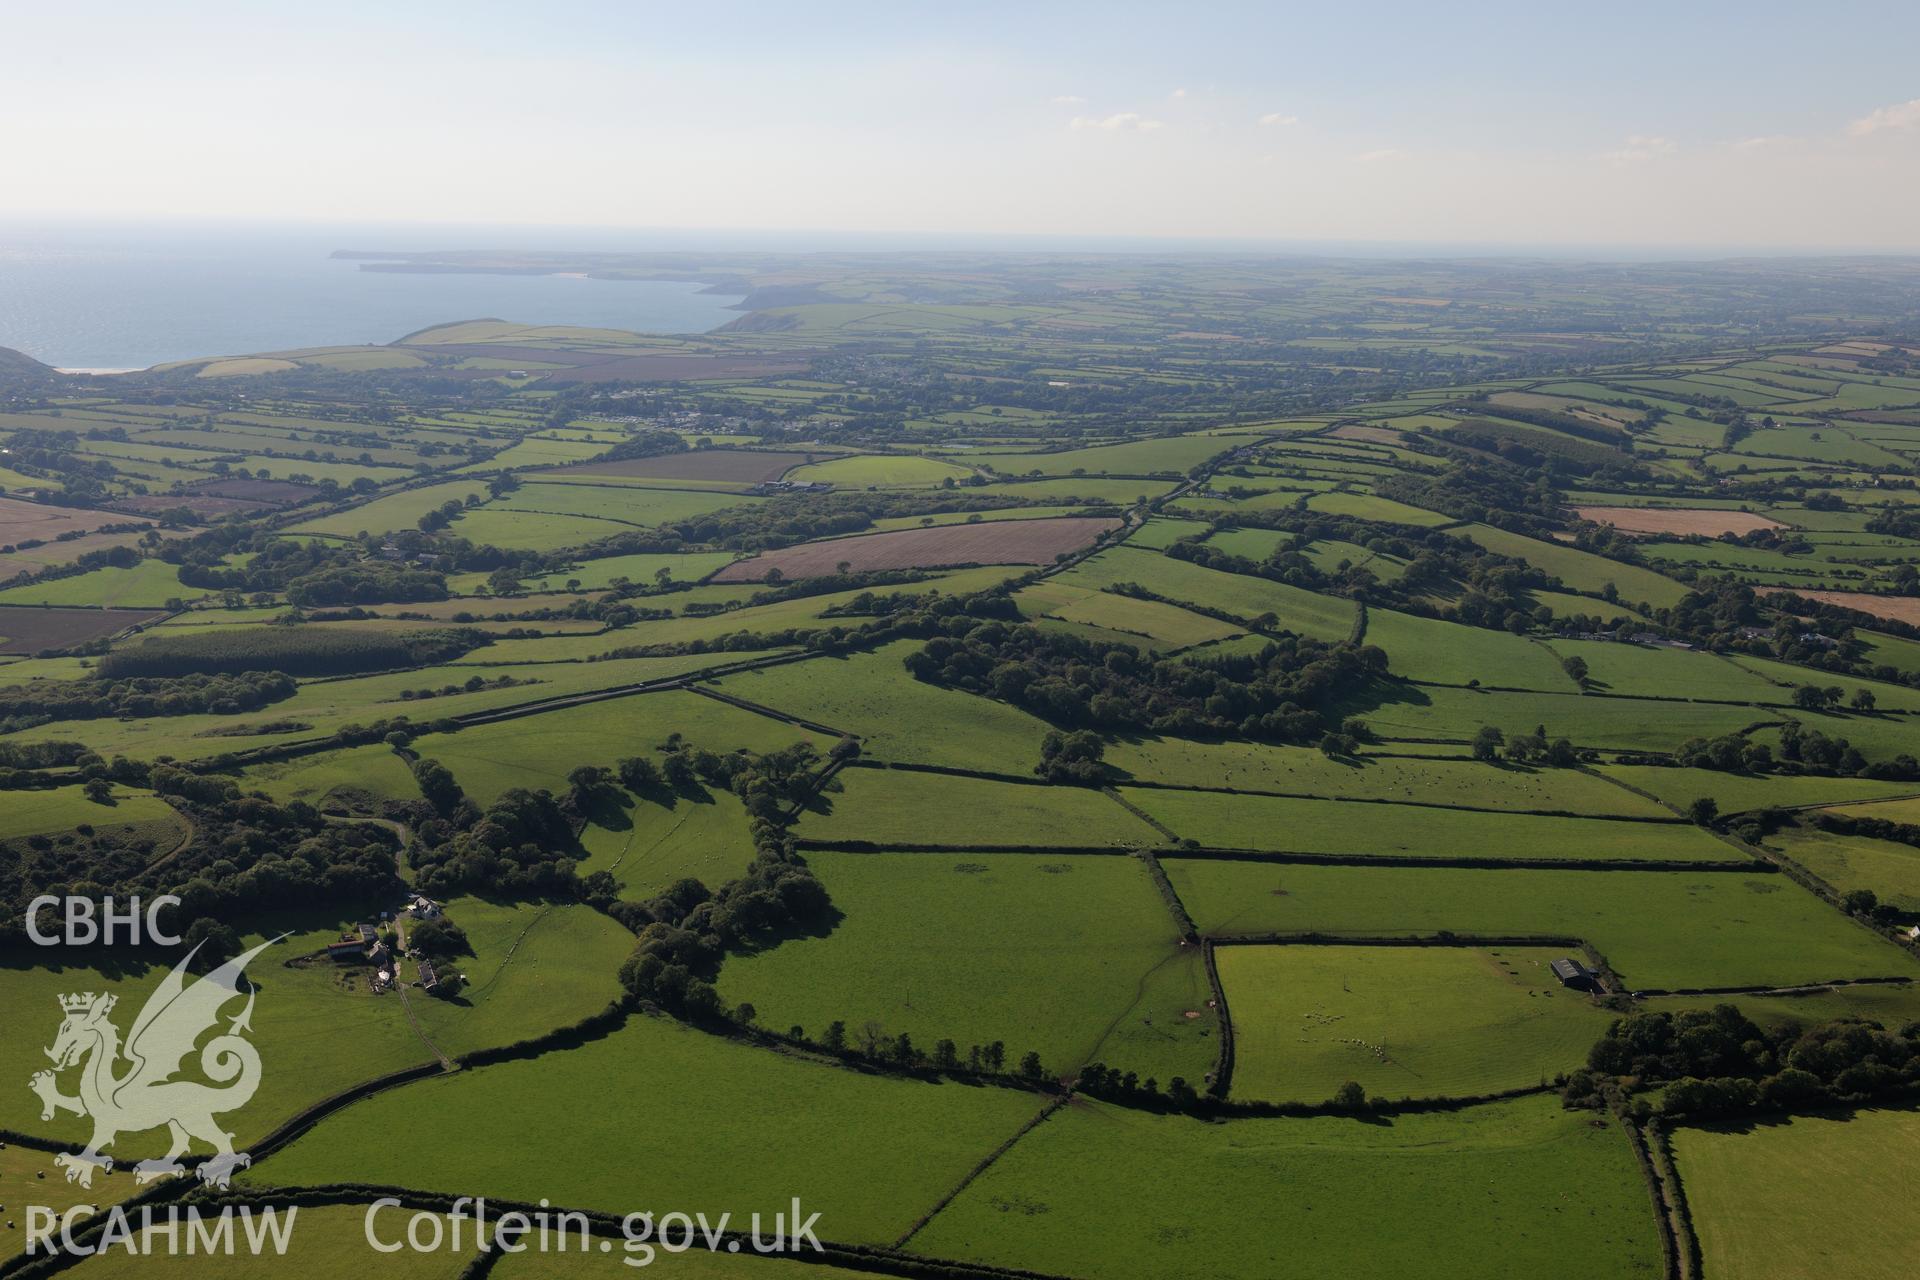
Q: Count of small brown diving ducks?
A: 0